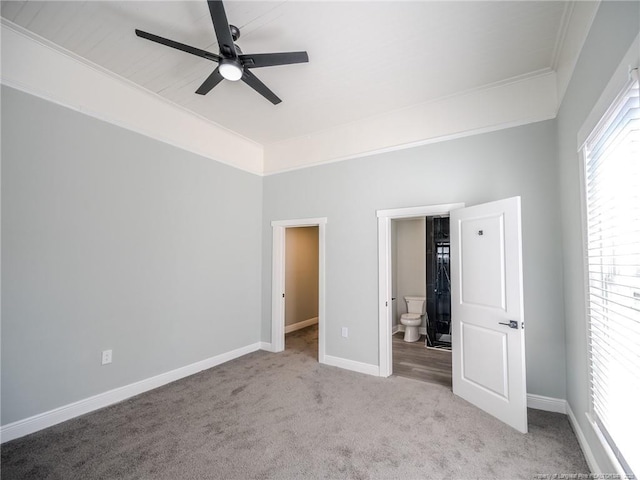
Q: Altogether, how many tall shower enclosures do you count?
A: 1